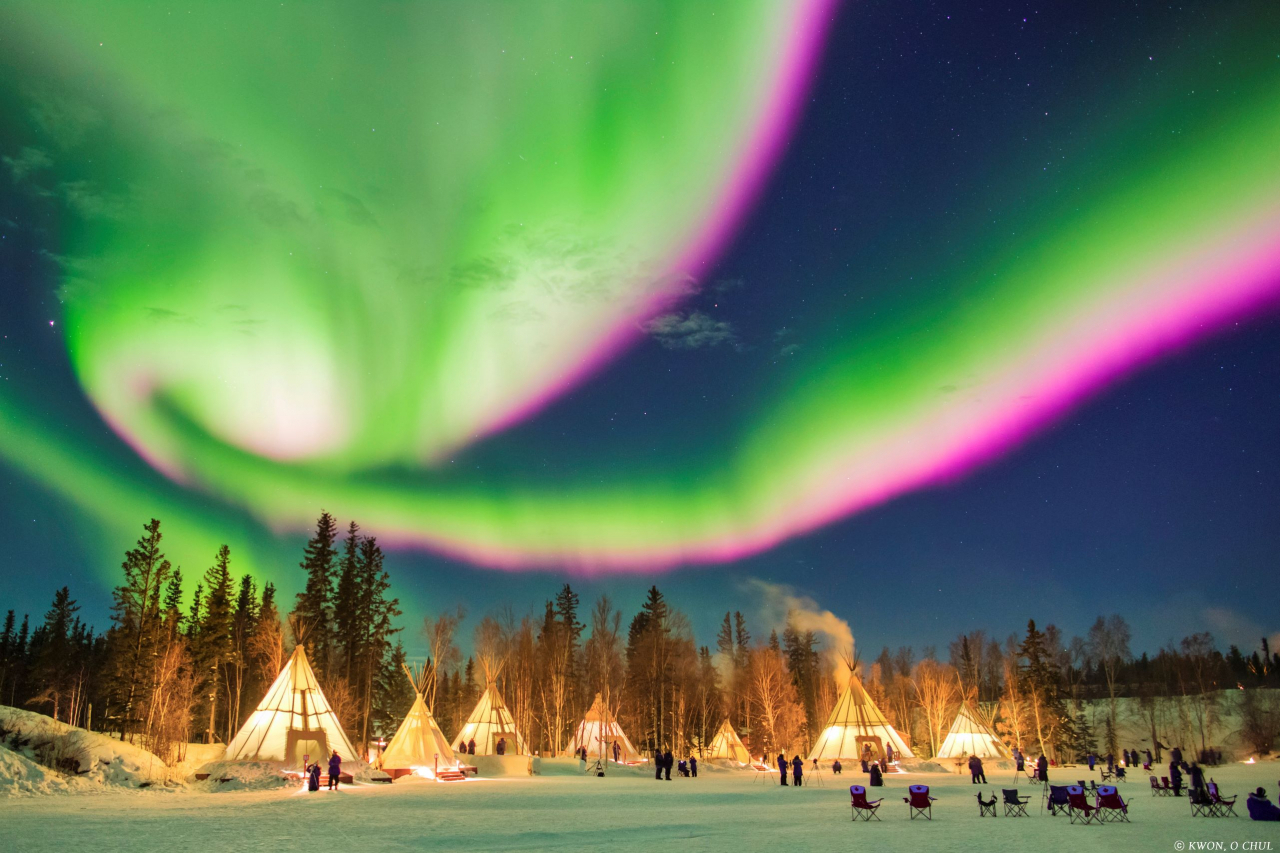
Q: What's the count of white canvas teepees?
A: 7